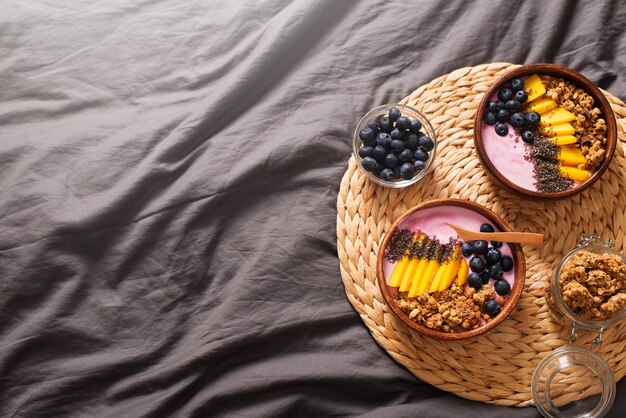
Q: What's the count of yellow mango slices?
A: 14